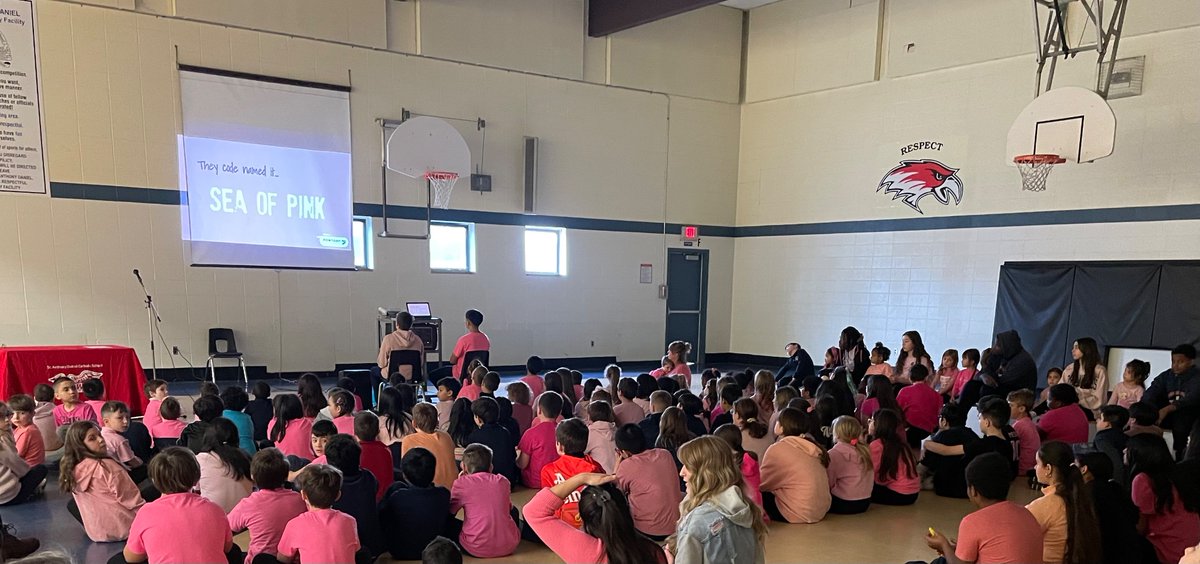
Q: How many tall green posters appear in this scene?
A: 0